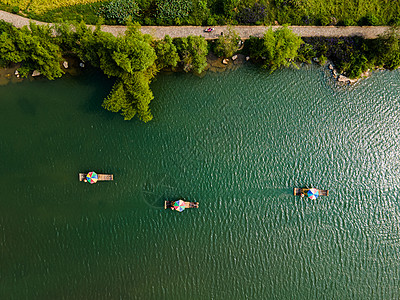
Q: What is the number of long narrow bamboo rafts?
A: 3